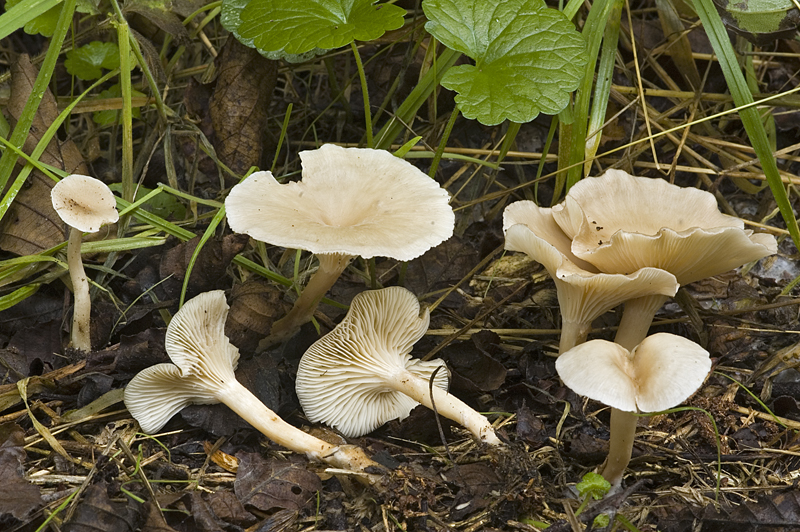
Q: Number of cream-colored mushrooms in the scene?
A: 7